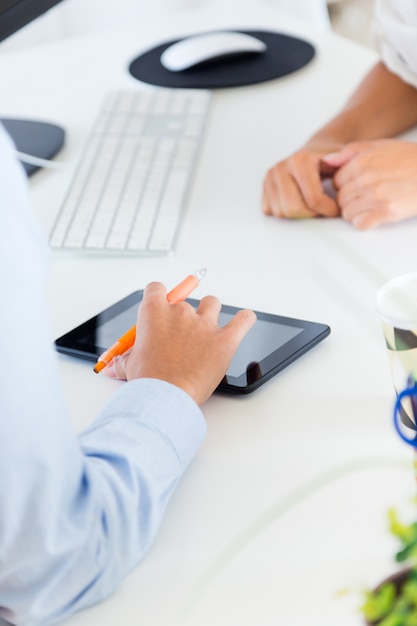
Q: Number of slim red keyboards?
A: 0